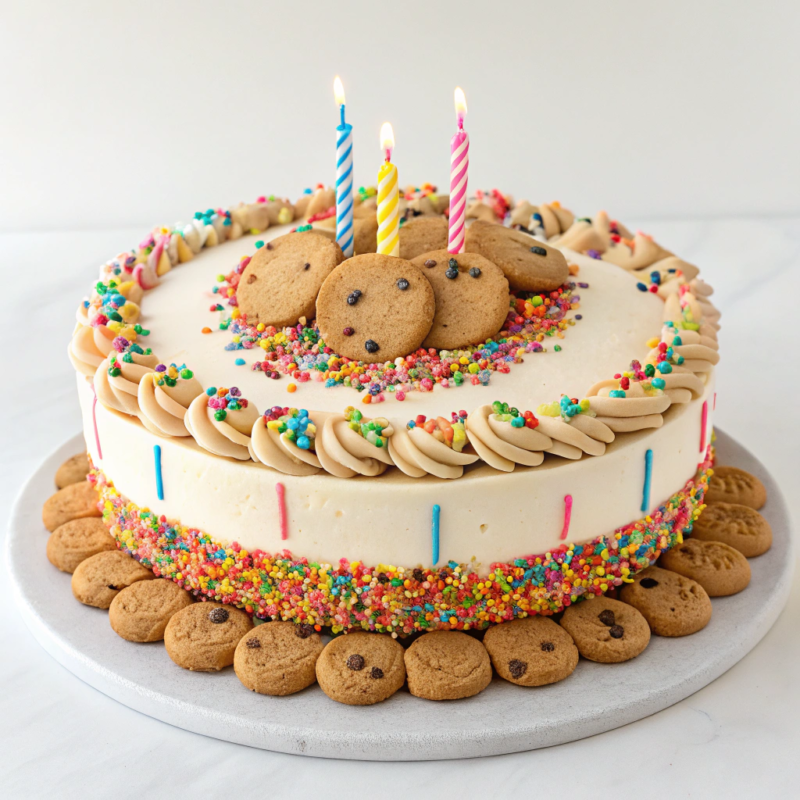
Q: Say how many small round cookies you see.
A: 15